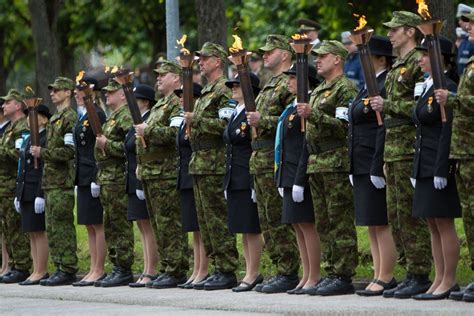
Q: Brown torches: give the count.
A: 8